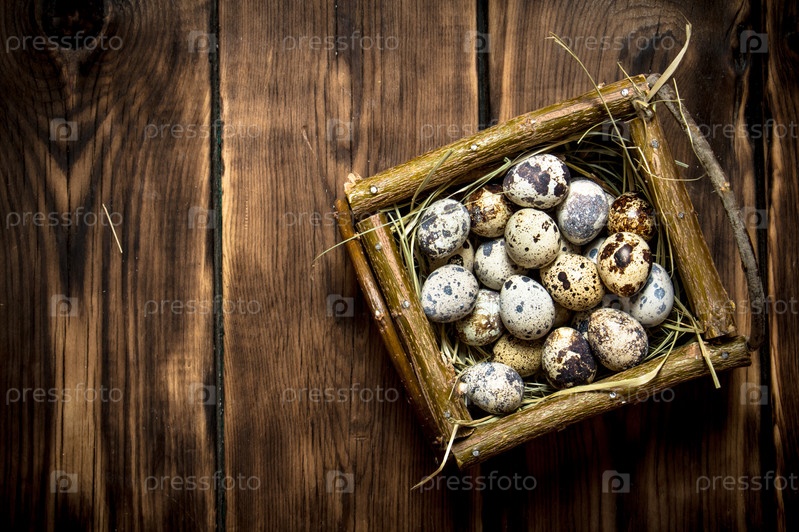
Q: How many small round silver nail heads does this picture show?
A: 11